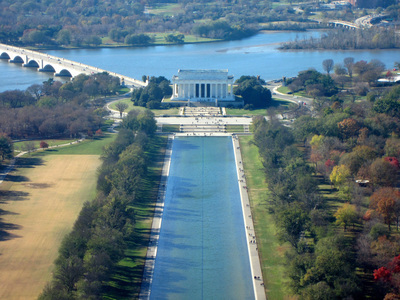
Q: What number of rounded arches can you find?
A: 5